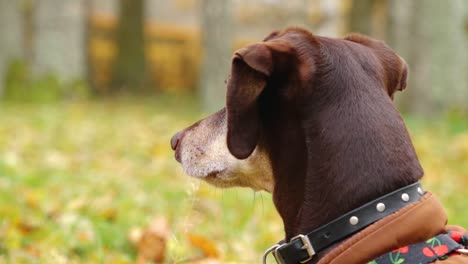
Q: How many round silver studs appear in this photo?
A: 4